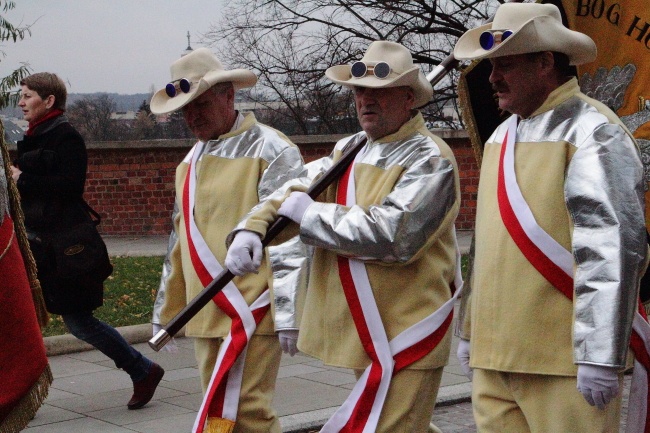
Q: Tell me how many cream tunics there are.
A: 3